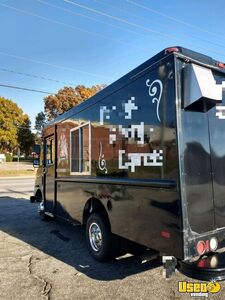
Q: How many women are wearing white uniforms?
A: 0